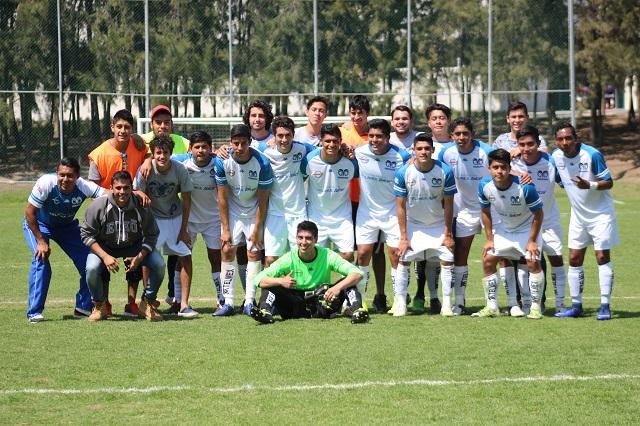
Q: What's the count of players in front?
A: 1